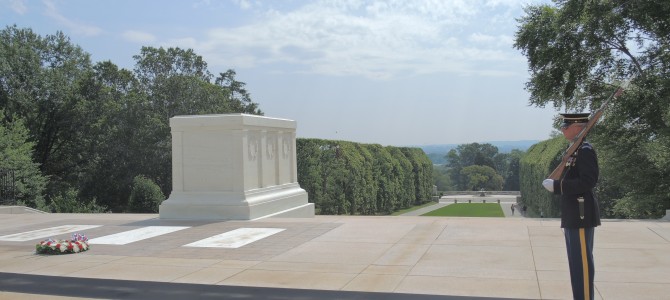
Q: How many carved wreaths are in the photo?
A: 3